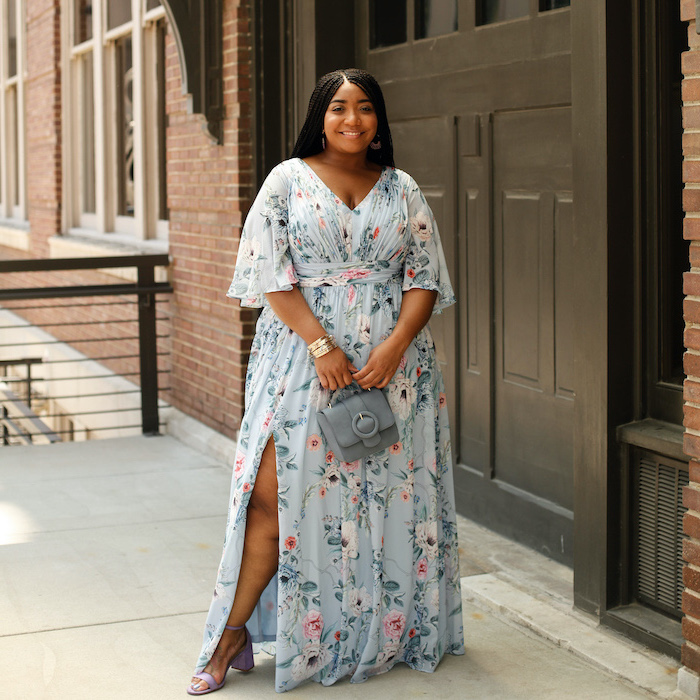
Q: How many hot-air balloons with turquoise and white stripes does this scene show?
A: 0